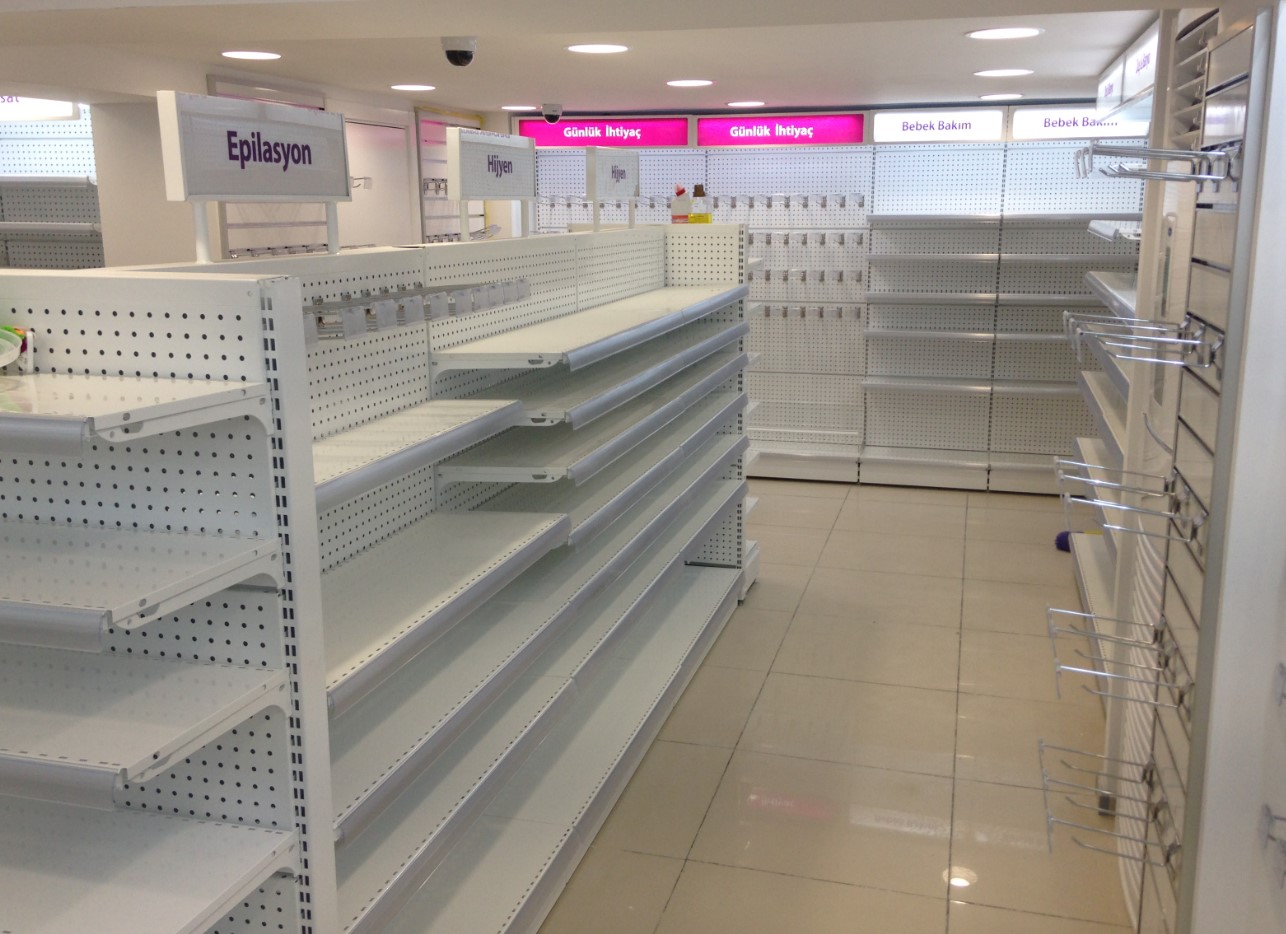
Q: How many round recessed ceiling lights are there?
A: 9